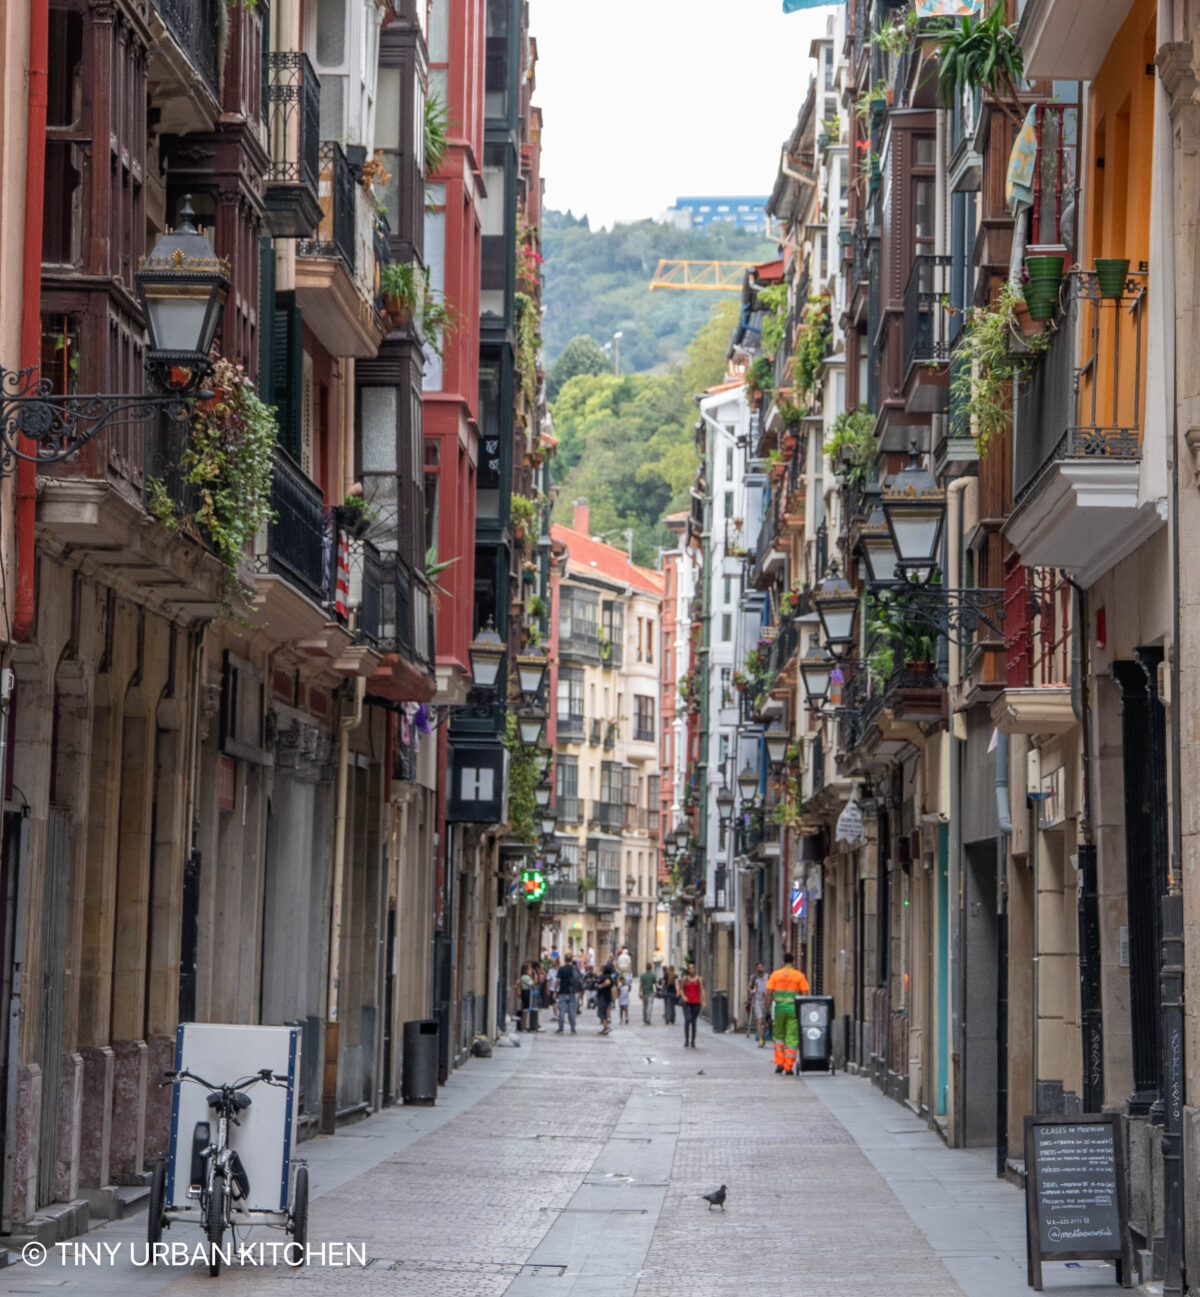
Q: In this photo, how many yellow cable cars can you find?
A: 0